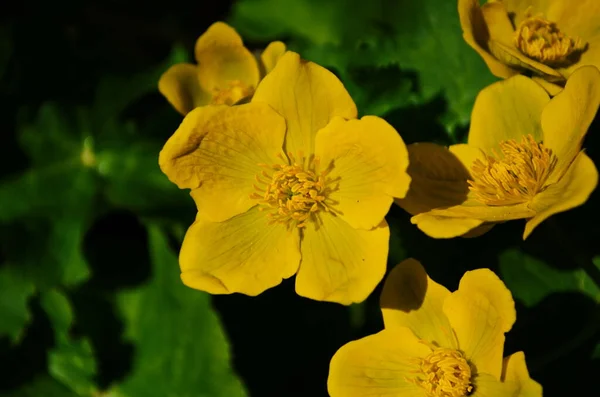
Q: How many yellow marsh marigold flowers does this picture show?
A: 5